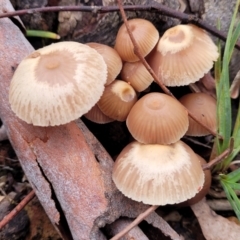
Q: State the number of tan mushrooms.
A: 11